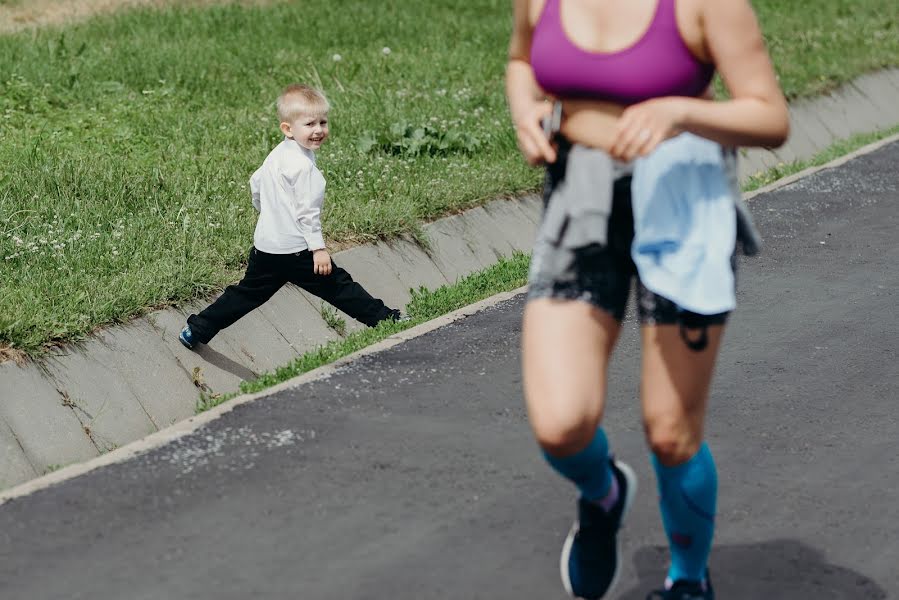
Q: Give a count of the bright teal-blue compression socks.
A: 2